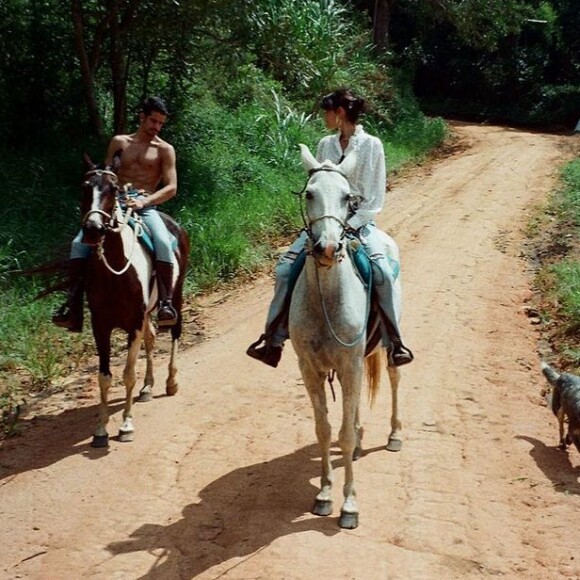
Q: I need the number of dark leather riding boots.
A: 4